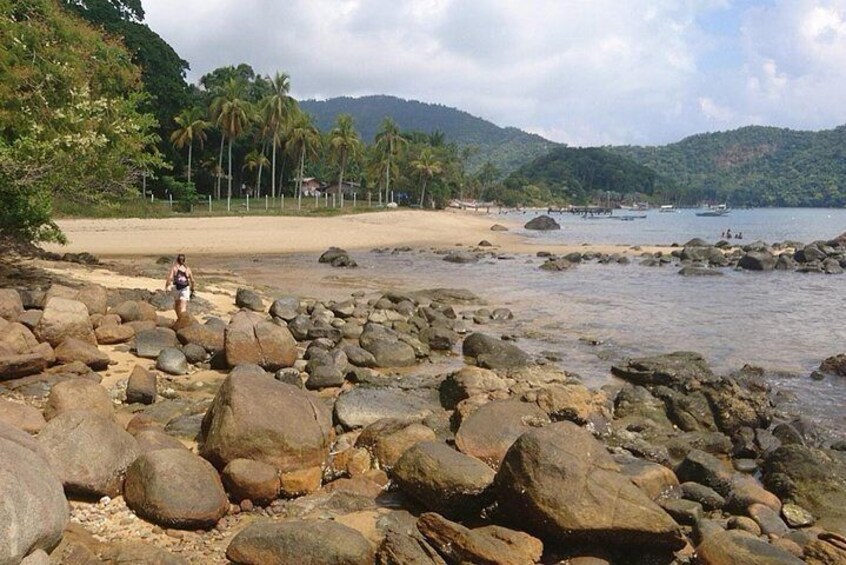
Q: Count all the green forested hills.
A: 3